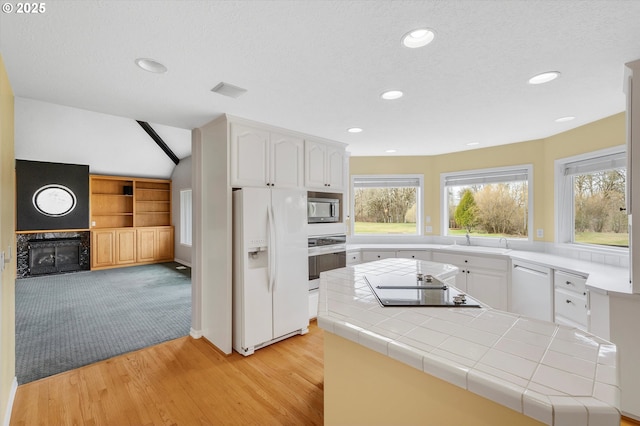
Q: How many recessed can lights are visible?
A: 8